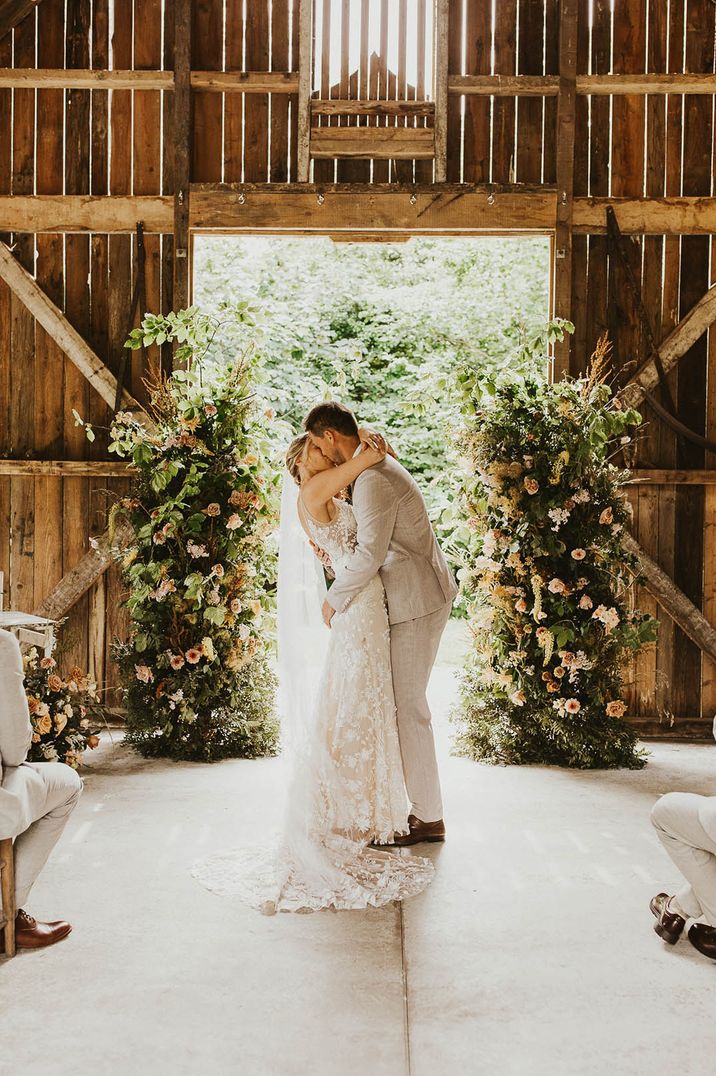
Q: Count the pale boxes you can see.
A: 0